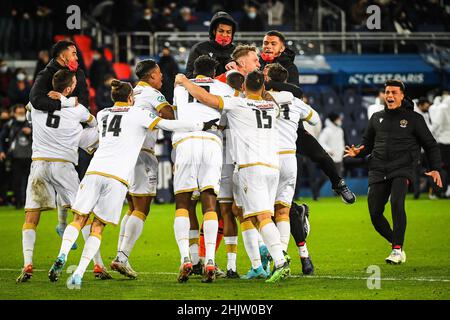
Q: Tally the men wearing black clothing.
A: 4